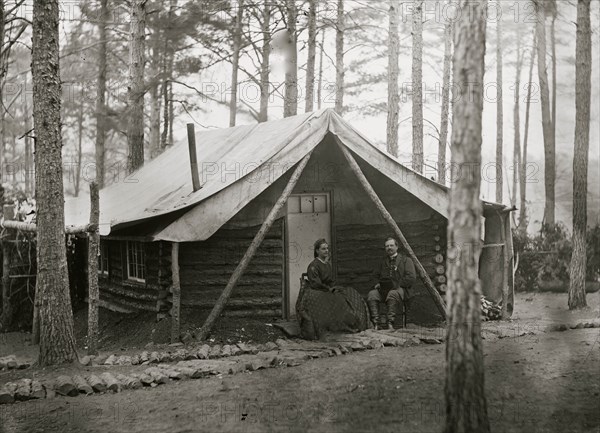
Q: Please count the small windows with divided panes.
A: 2